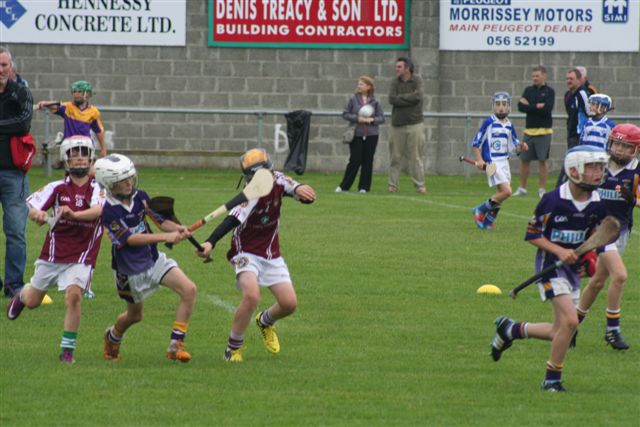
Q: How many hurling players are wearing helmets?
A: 8